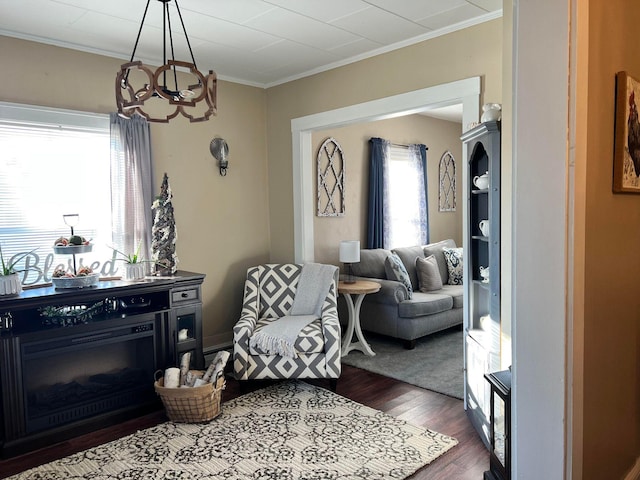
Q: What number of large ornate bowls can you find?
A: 0